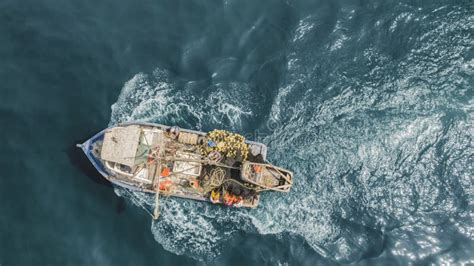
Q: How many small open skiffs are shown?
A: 1